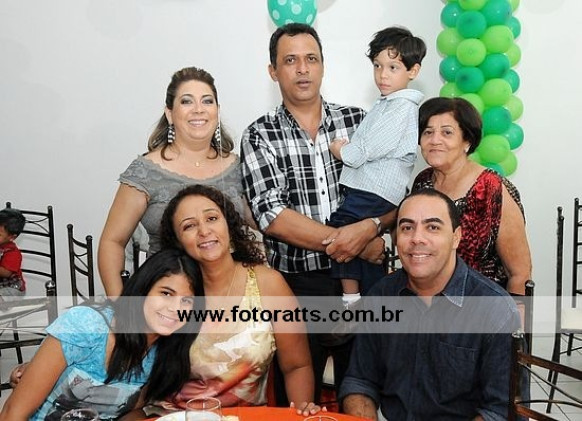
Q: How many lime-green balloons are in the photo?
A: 13